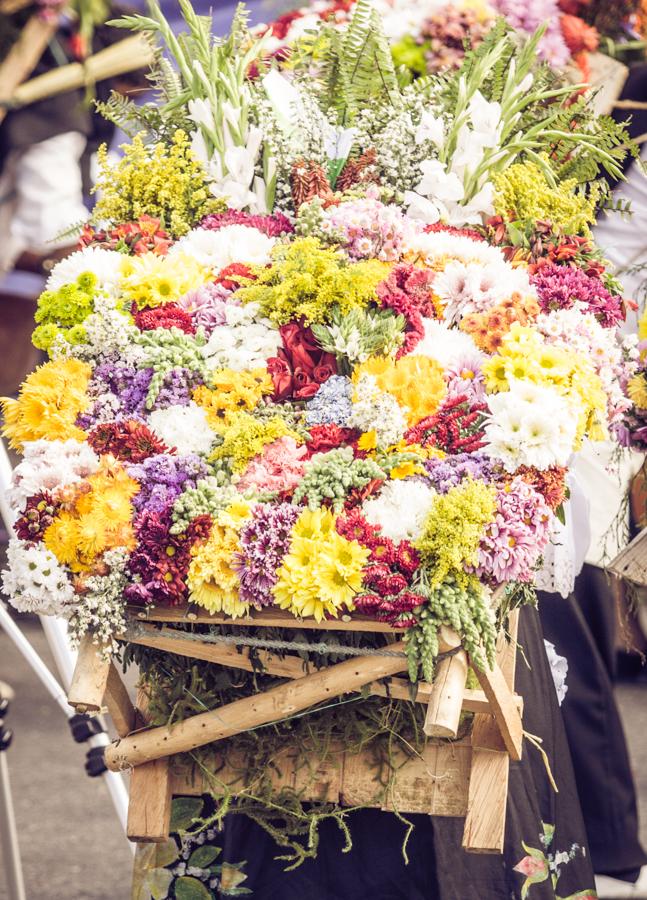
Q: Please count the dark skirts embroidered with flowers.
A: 1